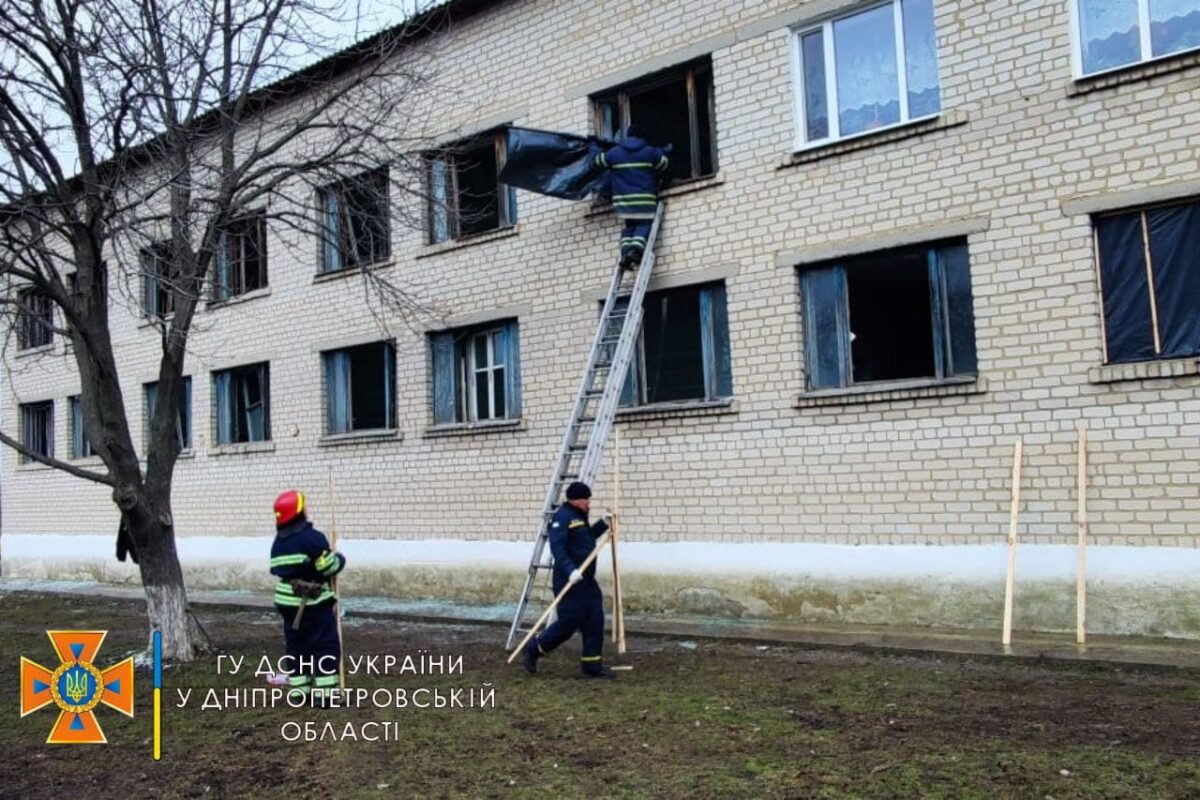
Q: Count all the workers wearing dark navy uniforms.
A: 3